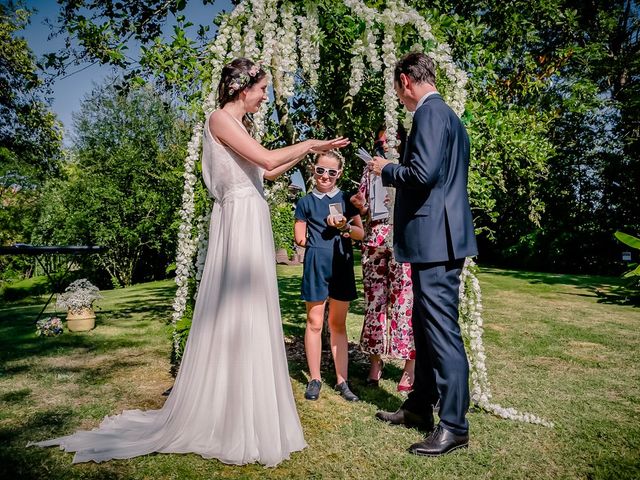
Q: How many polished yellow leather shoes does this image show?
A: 0